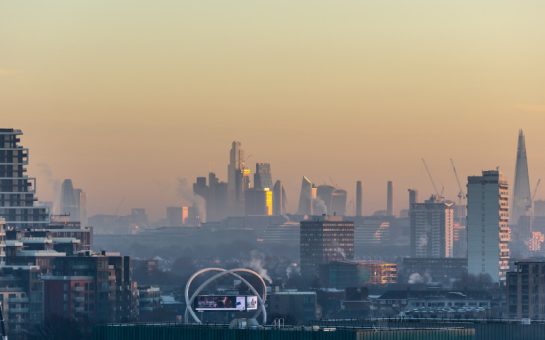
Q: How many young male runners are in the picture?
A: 0